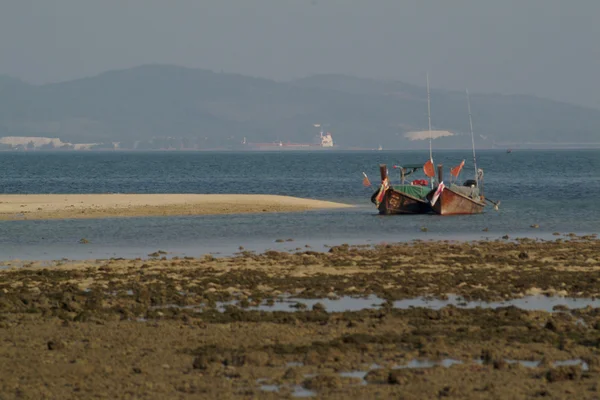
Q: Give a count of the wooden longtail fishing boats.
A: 2